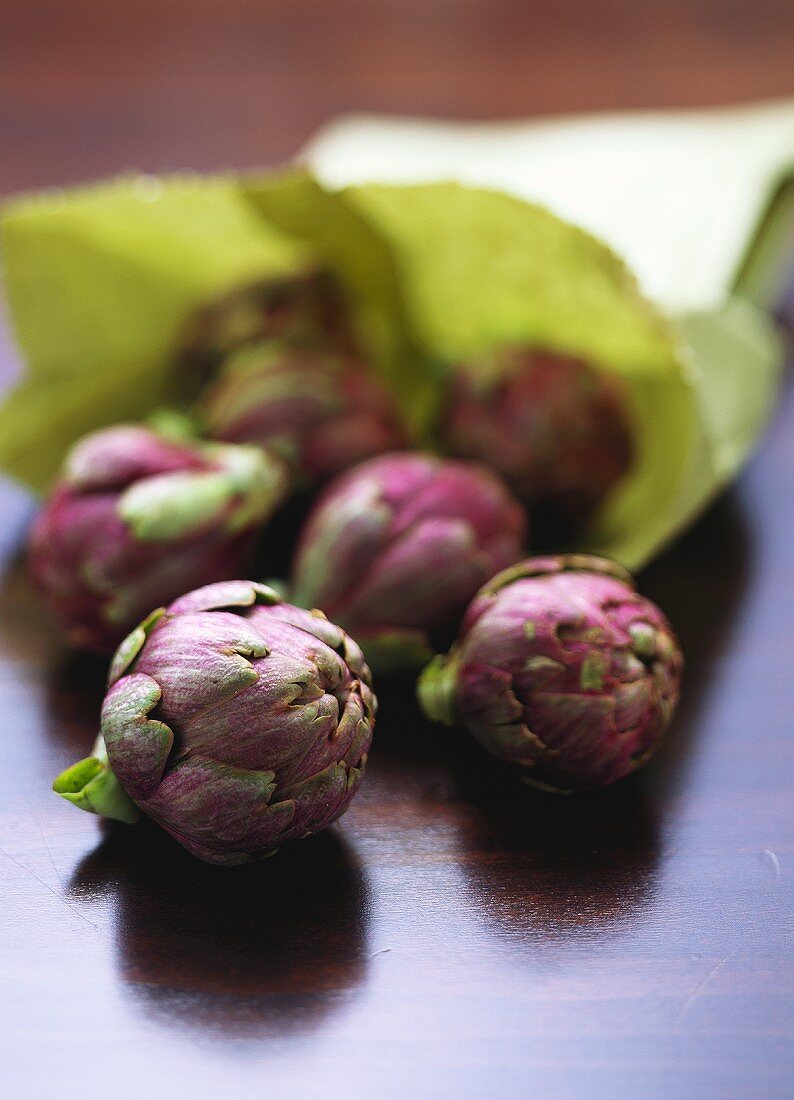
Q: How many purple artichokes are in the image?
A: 7